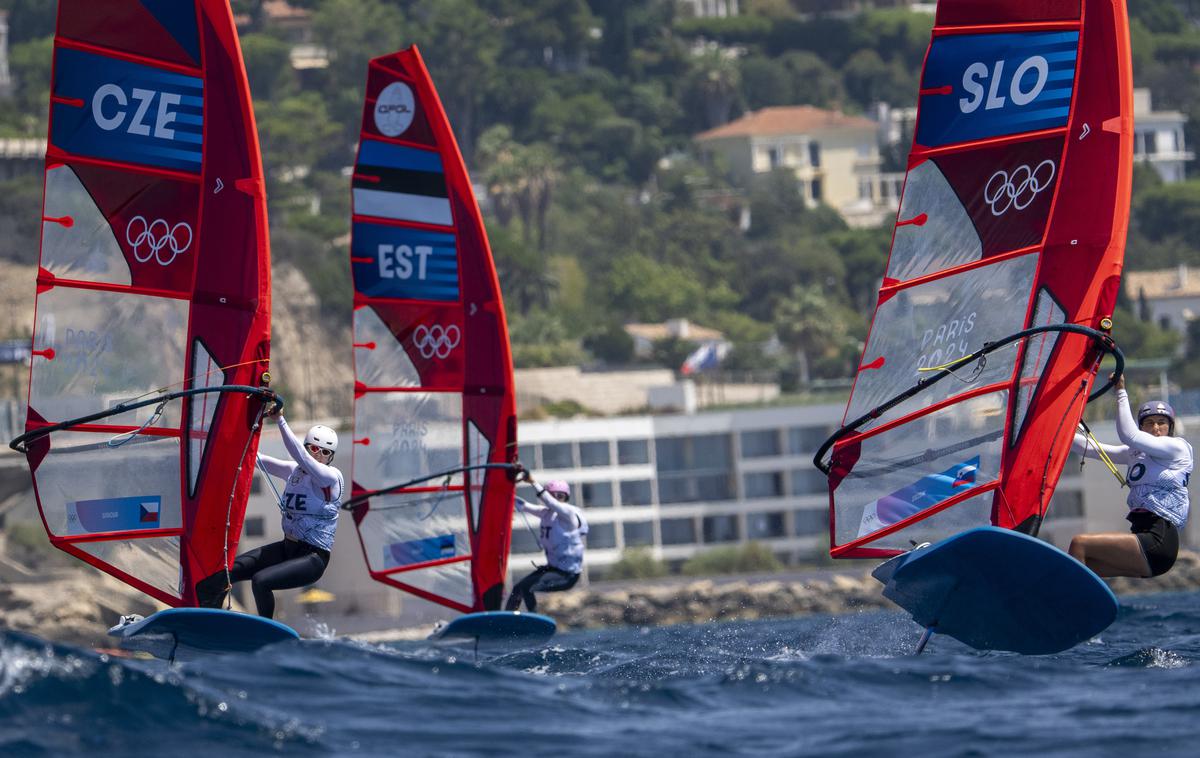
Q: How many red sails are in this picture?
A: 3